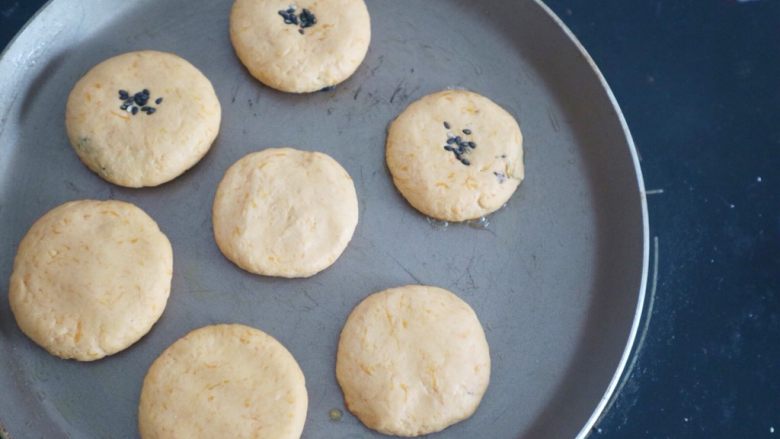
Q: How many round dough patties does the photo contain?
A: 7